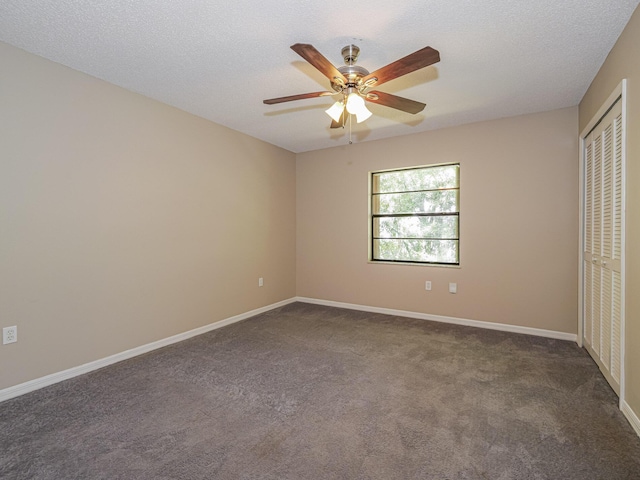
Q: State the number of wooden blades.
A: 5